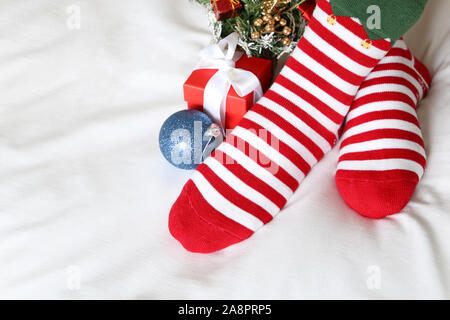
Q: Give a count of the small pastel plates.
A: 0